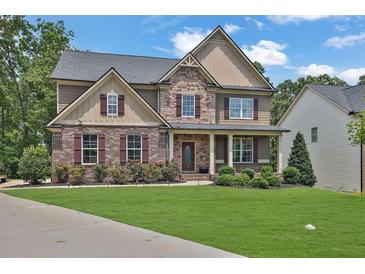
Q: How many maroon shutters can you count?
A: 12